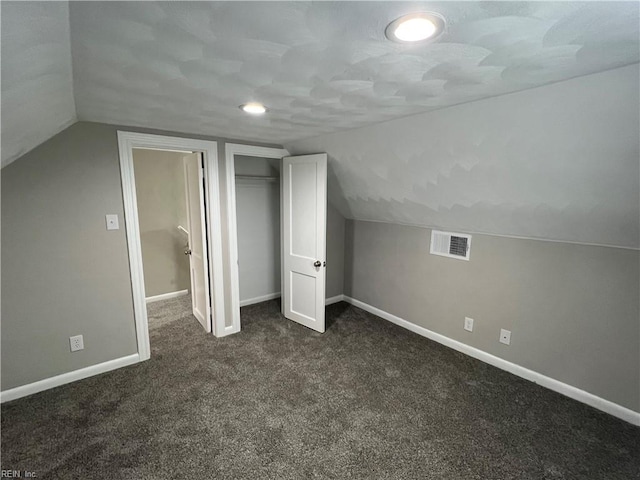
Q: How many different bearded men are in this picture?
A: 0